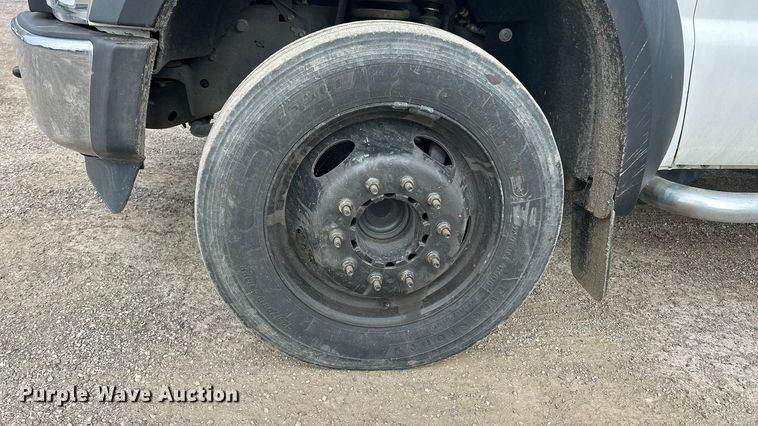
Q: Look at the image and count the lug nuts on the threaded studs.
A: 10